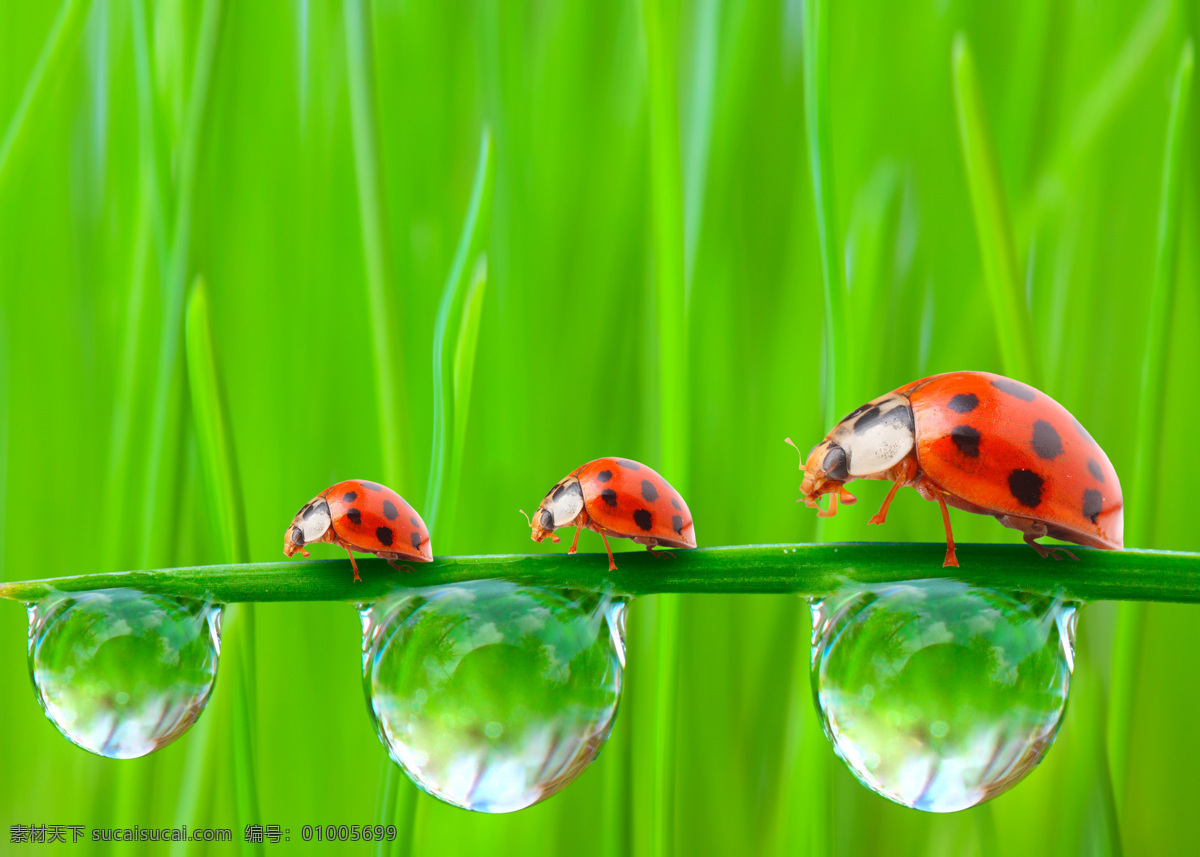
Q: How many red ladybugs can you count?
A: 3